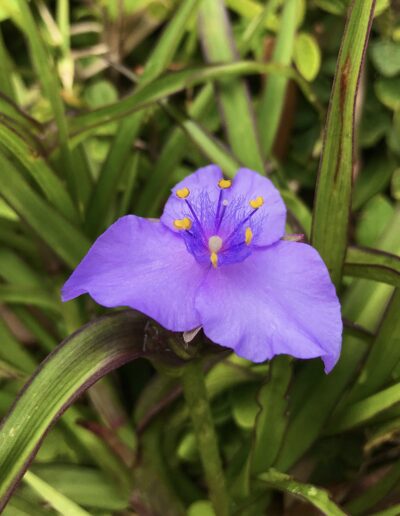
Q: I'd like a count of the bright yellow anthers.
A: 6